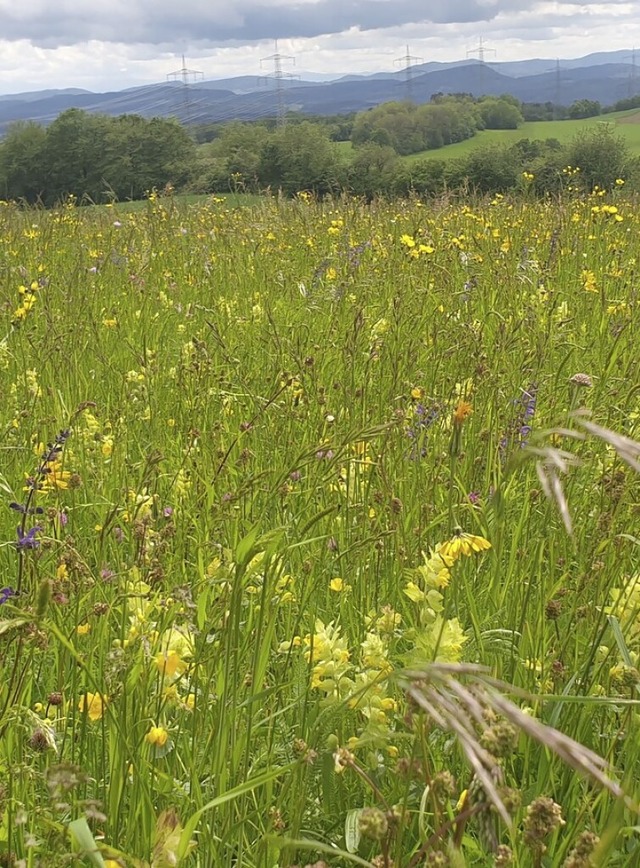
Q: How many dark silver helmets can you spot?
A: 0